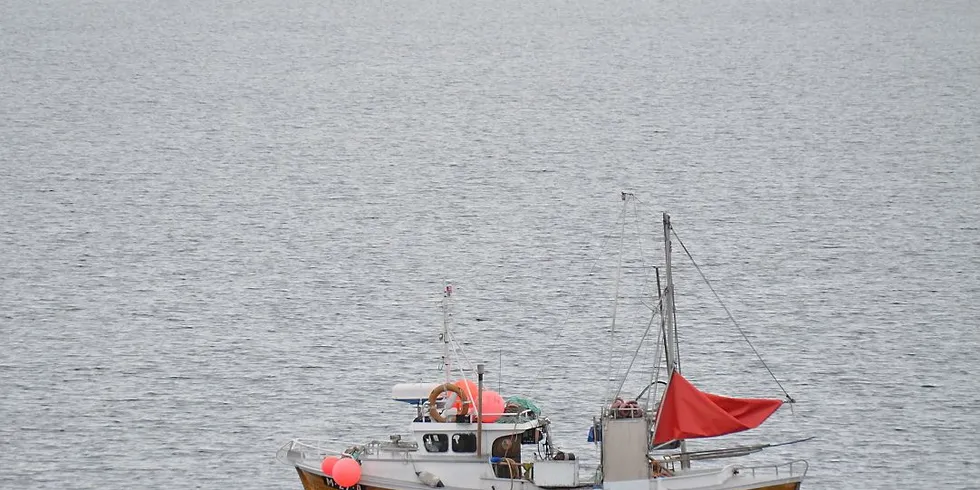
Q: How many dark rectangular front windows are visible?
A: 2